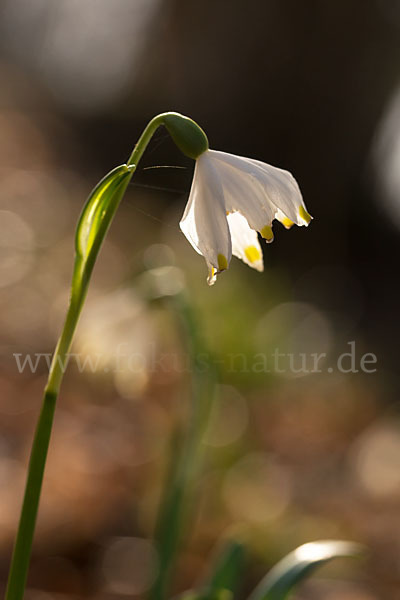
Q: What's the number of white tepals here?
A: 6